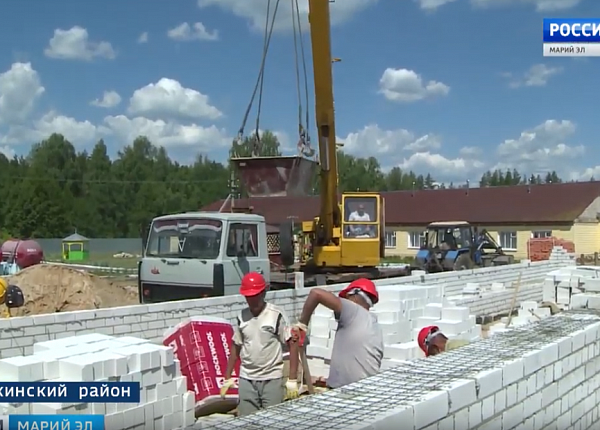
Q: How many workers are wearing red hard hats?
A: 3